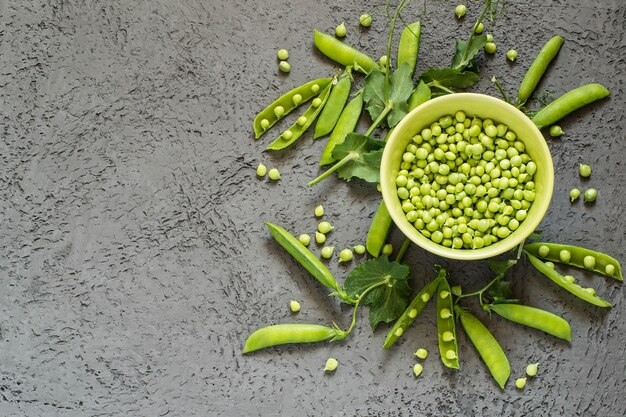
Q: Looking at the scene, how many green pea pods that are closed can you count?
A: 12